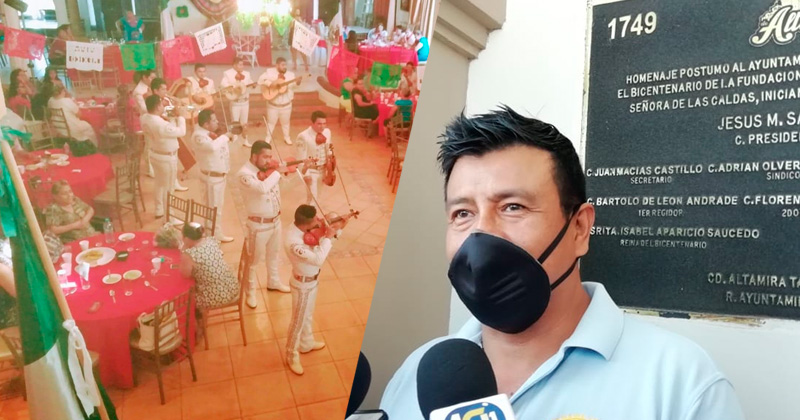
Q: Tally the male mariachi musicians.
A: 10